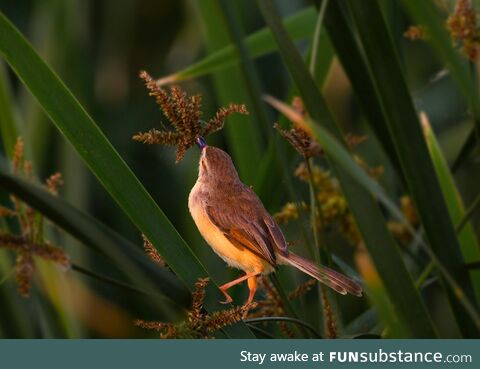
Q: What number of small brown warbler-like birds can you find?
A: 1